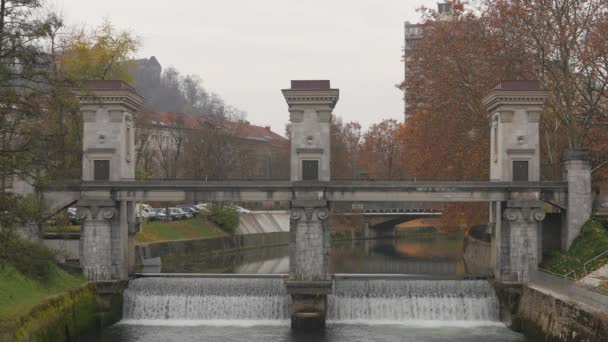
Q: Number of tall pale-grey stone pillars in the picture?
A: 3